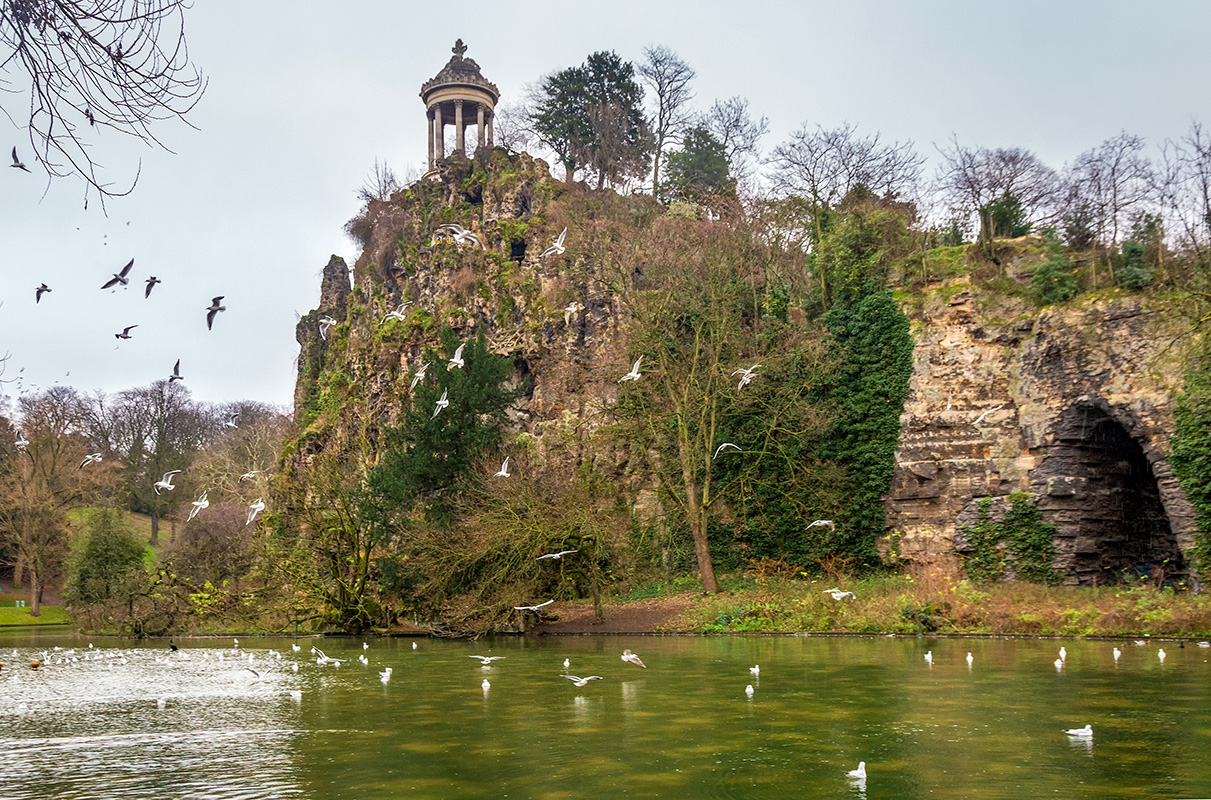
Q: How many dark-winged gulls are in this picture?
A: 7